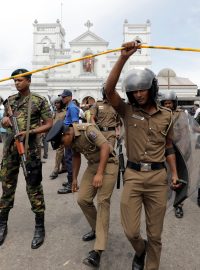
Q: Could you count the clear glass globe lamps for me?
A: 0